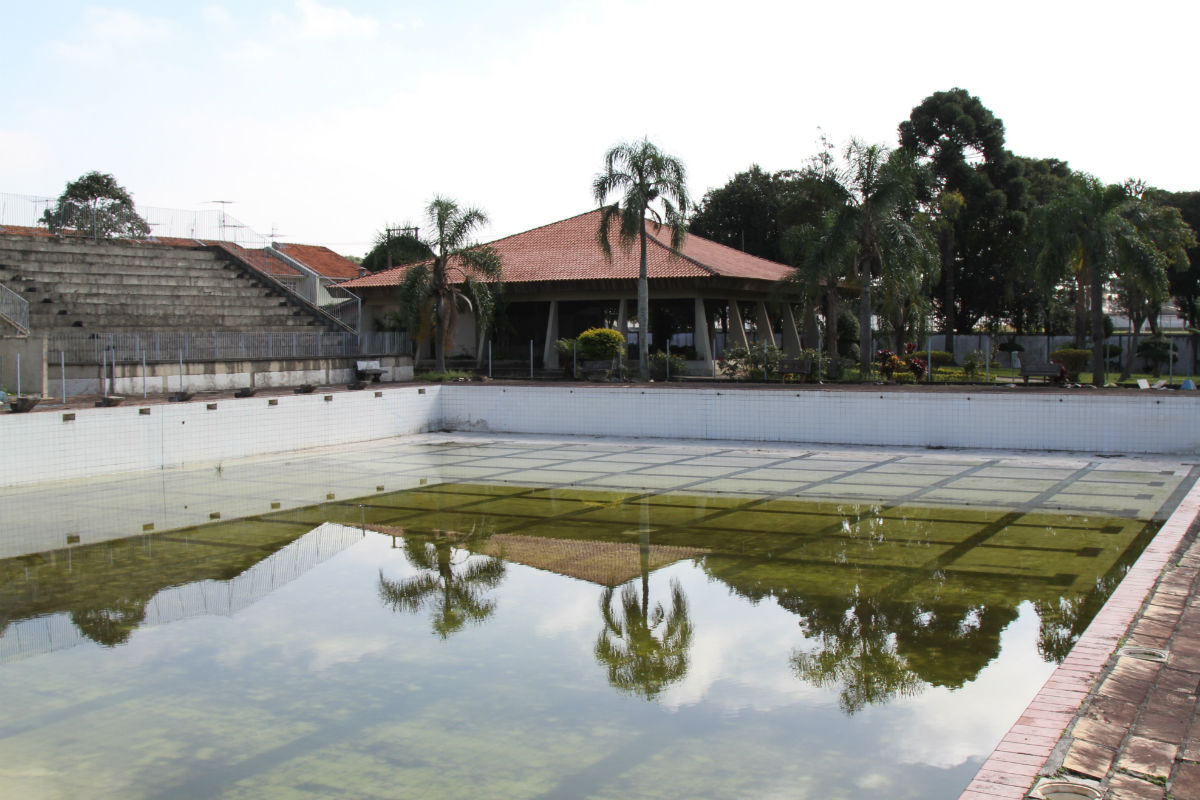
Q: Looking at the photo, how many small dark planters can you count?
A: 6